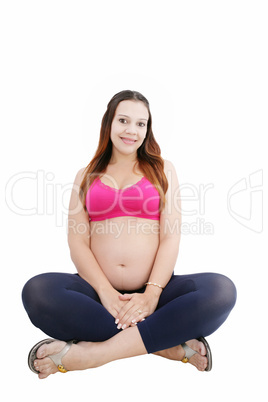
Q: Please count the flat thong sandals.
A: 2